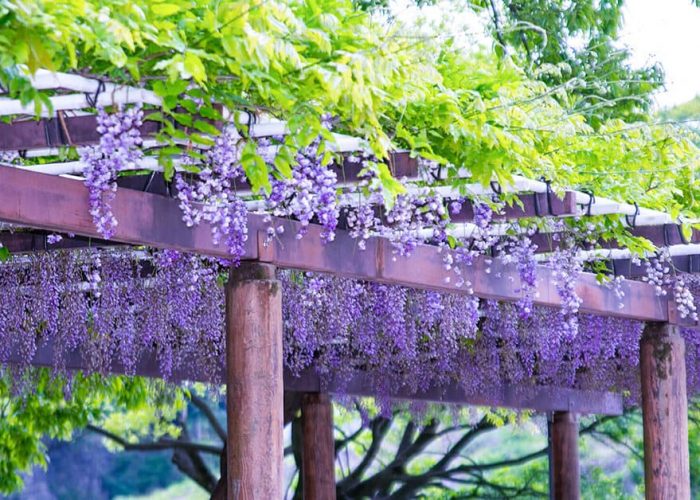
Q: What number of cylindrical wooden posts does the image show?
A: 4